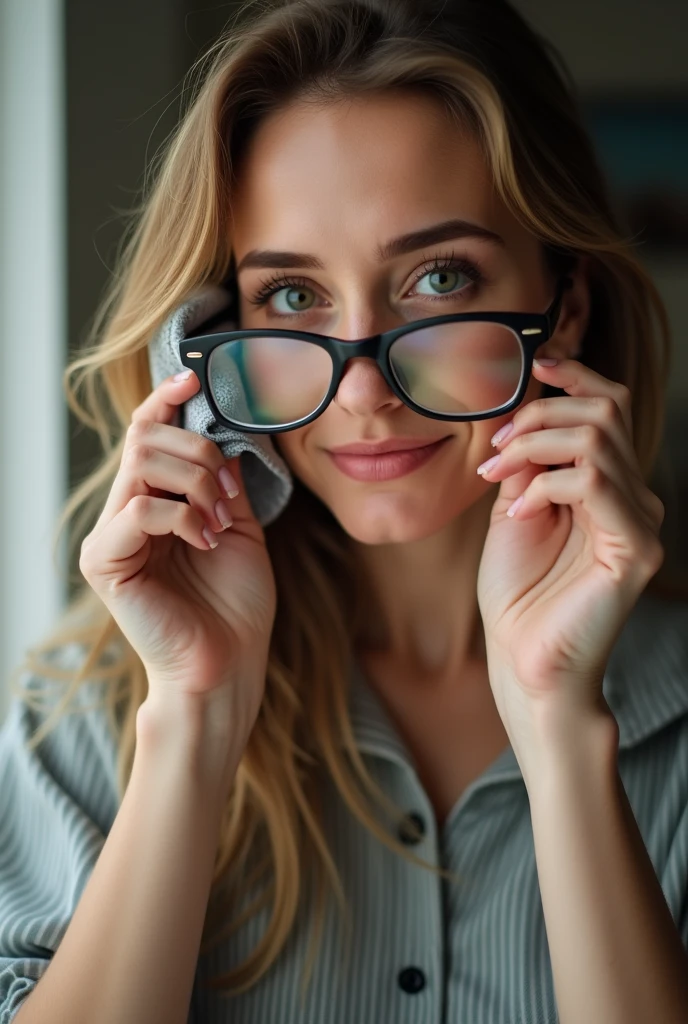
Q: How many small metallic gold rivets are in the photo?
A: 2